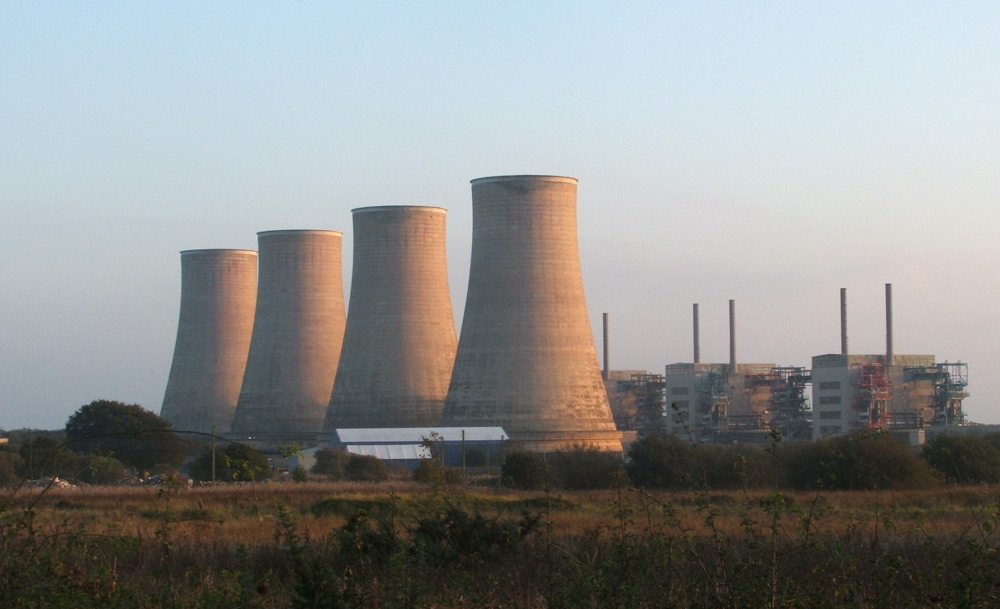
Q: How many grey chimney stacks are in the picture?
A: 5